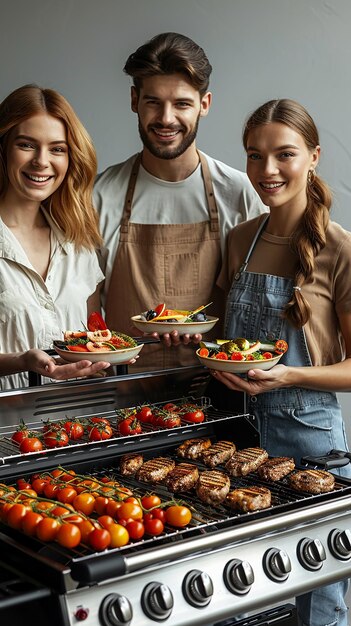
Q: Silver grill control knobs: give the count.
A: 7